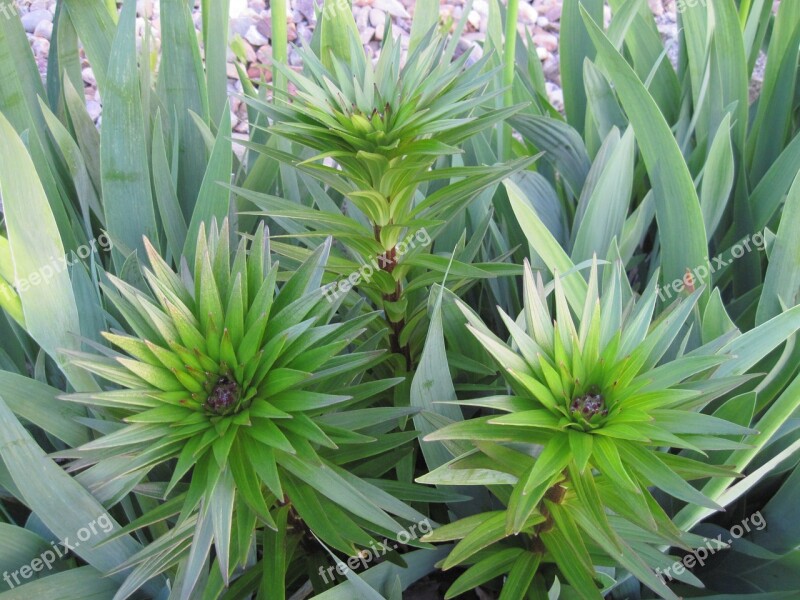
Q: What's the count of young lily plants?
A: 3